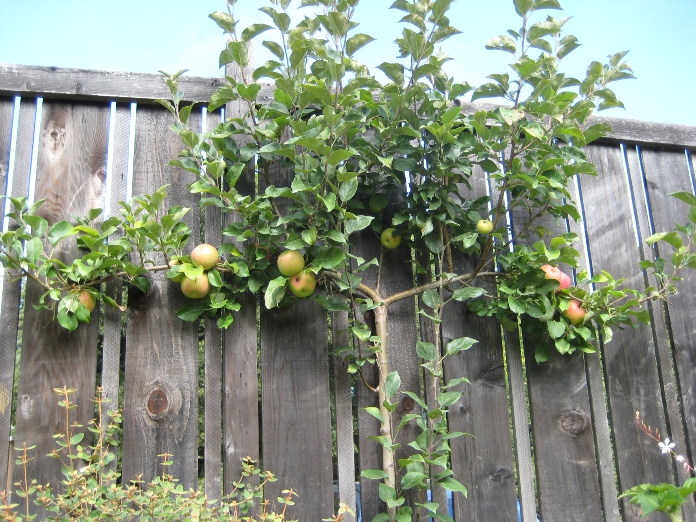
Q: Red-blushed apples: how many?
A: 8